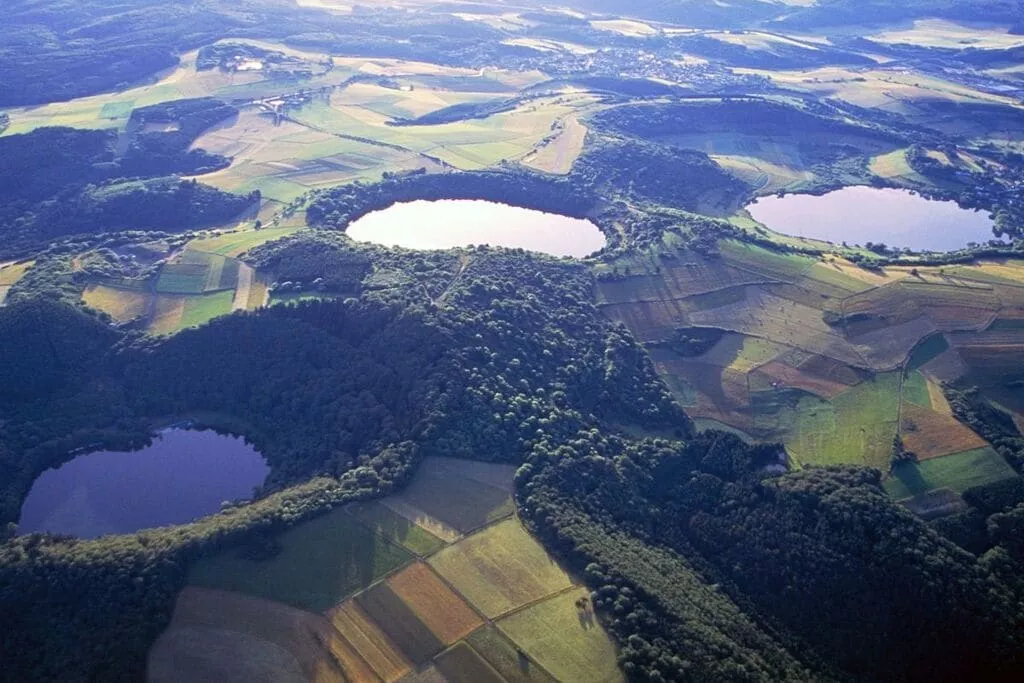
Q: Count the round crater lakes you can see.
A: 3